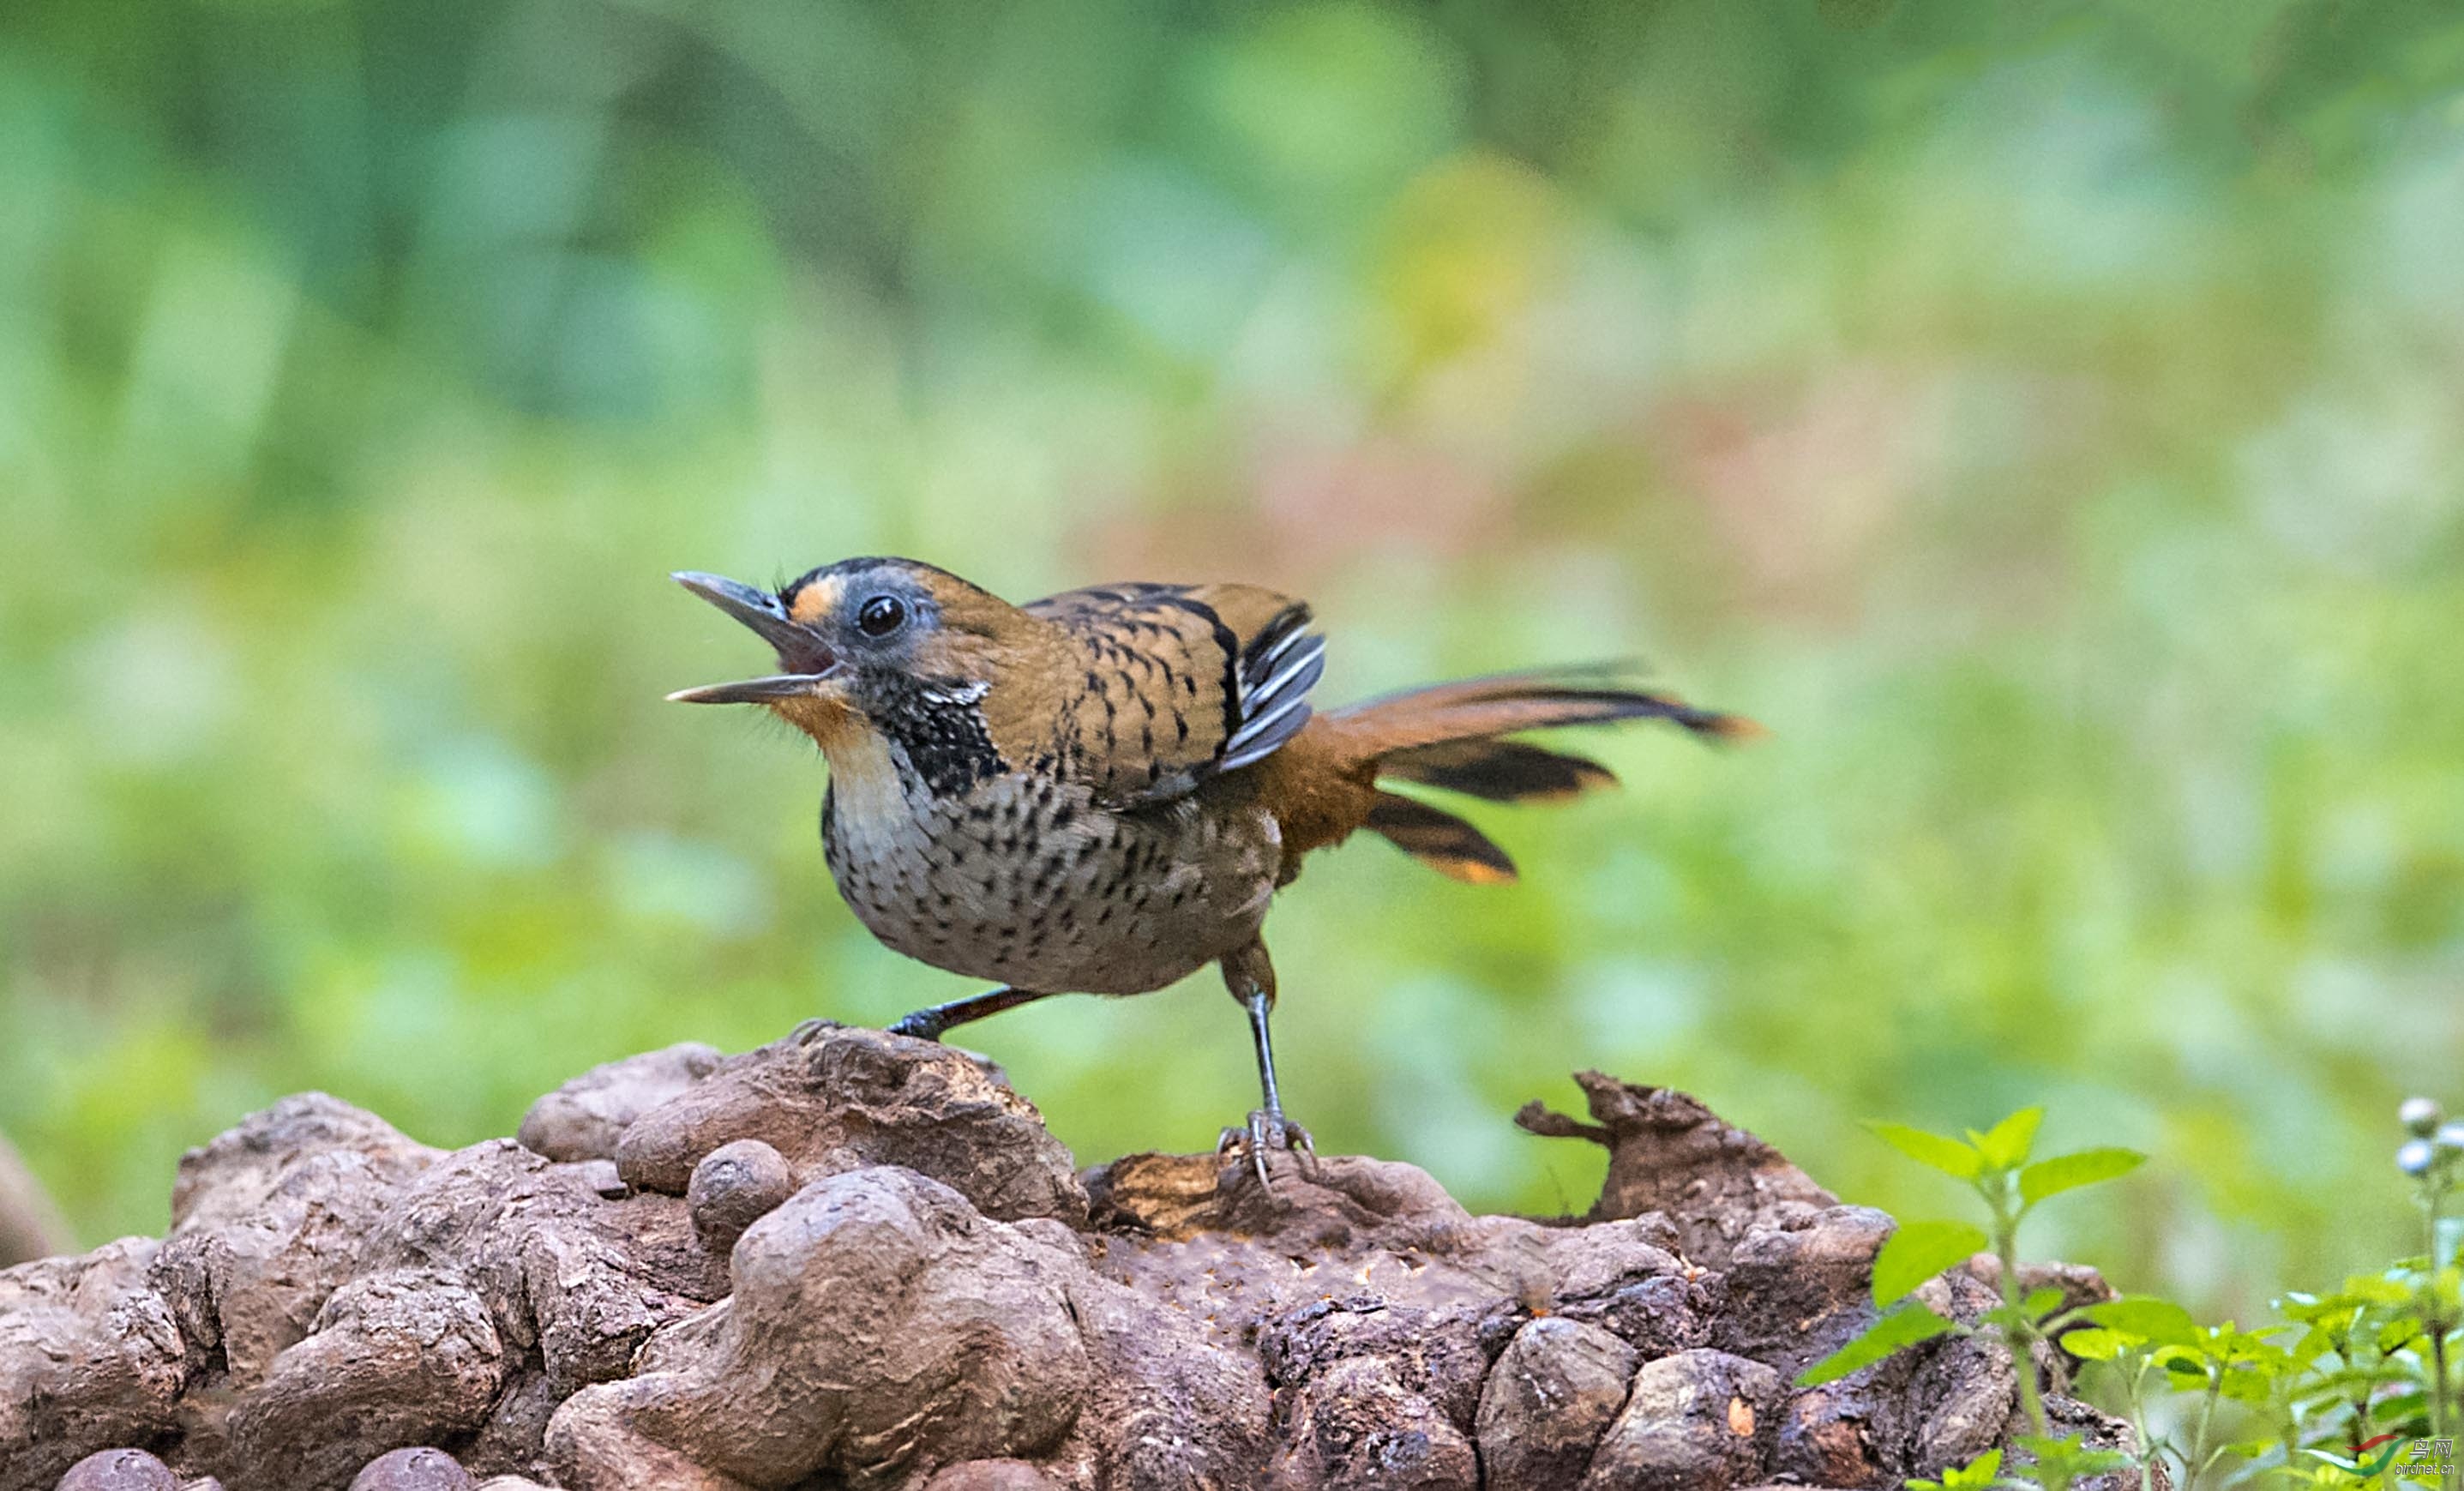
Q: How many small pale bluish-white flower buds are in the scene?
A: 3